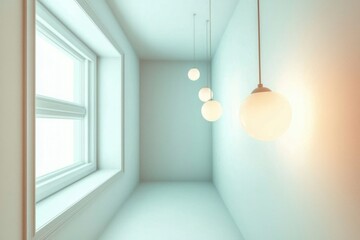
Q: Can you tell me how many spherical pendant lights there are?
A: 4